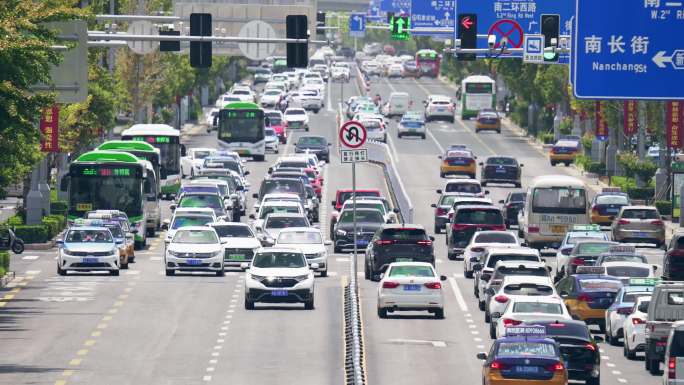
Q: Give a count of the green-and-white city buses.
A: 5